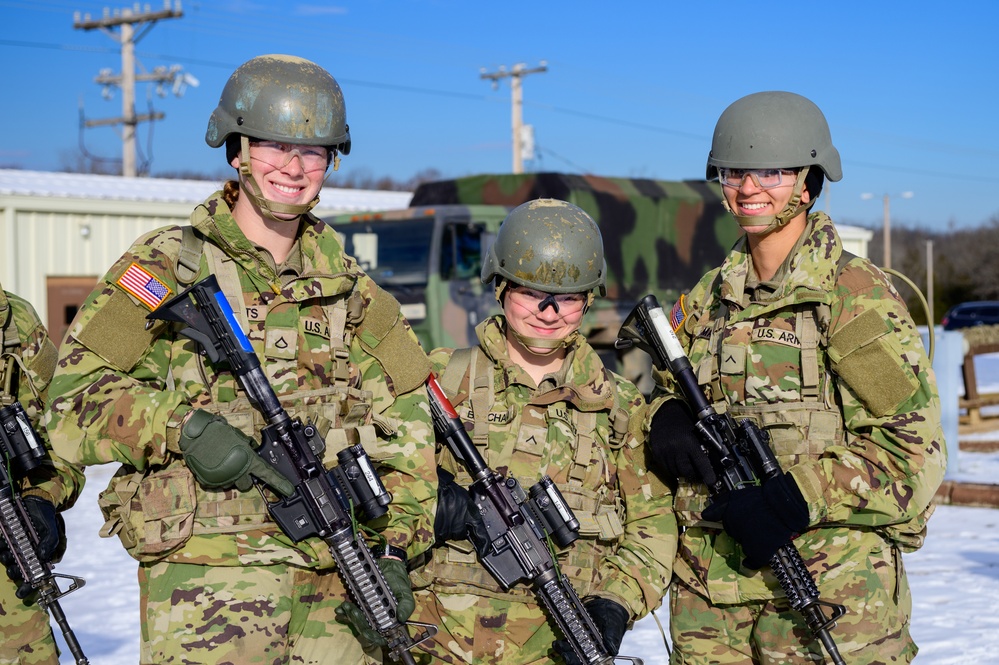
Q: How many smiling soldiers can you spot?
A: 3